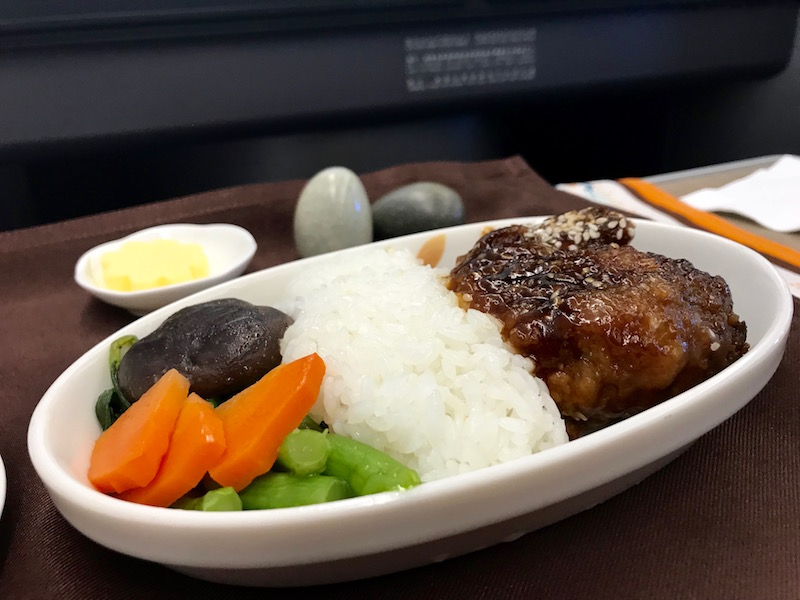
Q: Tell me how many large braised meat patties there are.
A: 1